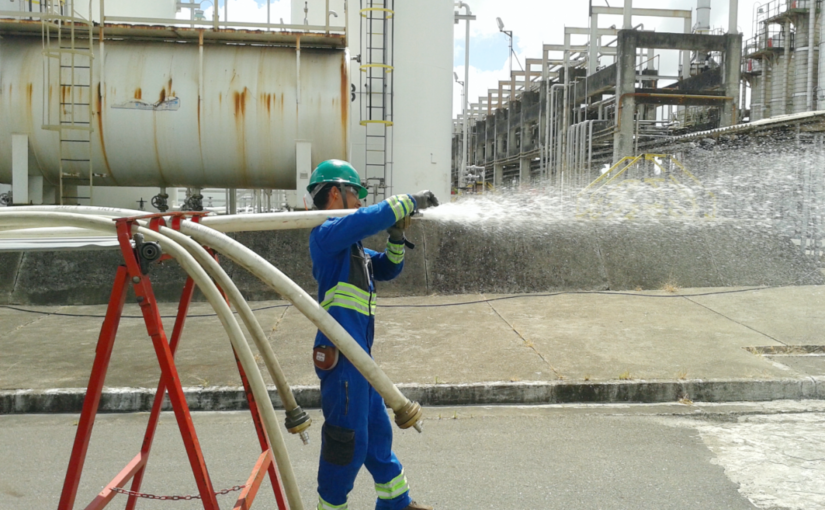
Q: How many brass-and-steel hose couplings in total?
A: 2